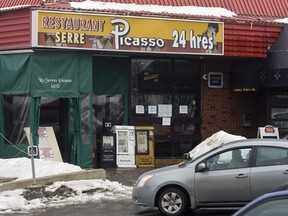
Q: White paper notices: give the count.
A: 5